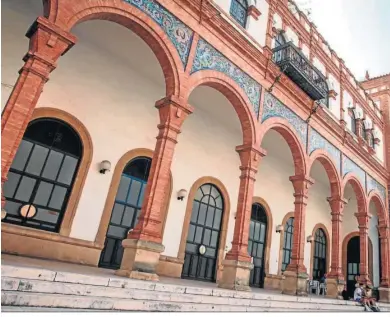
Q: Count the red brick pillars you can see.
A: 7